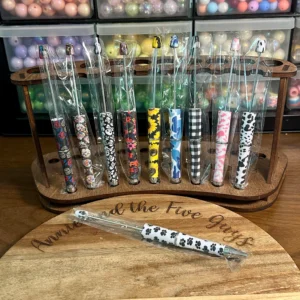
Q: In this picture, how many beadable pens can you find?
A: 10